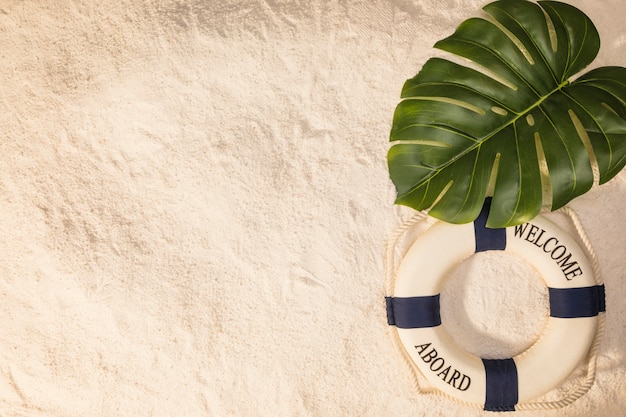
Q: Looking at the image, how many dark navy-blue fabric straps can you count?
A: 4